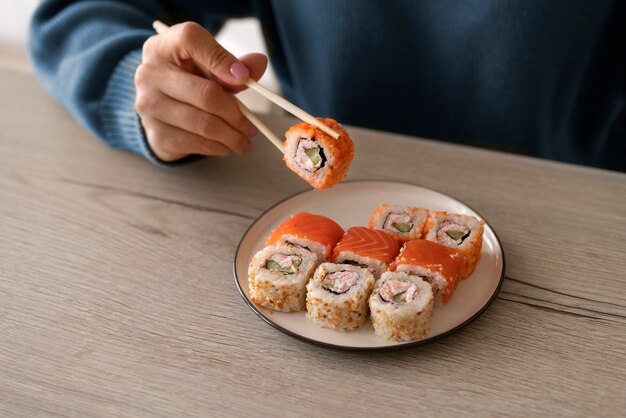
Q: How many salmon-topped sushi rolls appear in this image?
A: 3